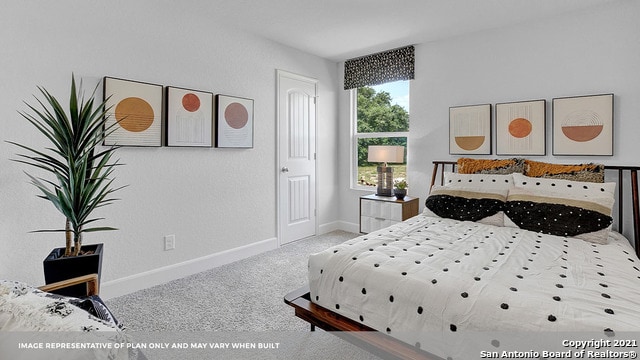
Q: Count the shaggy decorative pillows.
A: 2